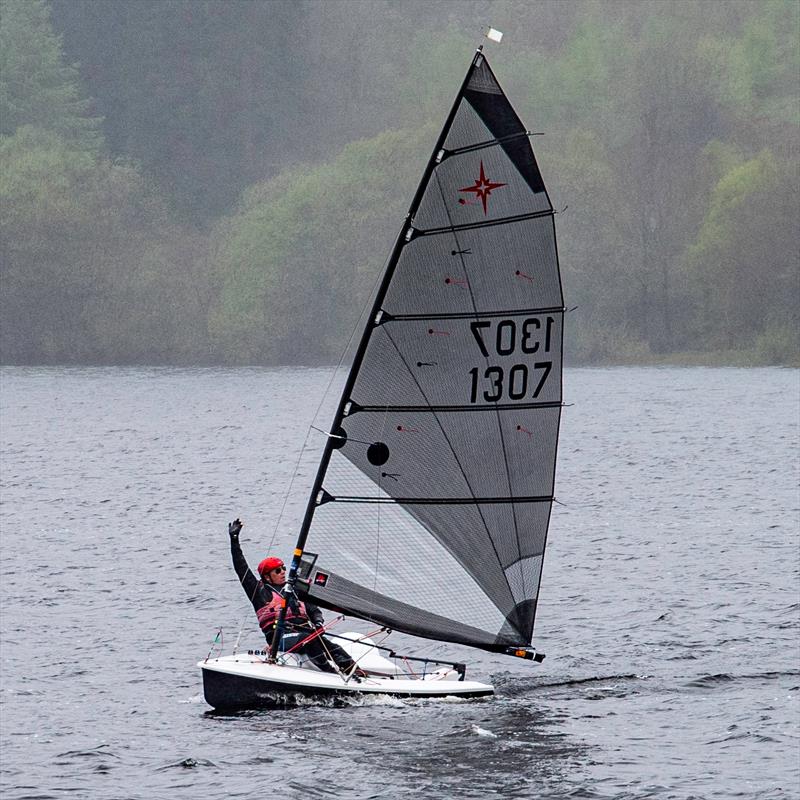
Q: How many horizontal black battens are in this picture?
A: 5